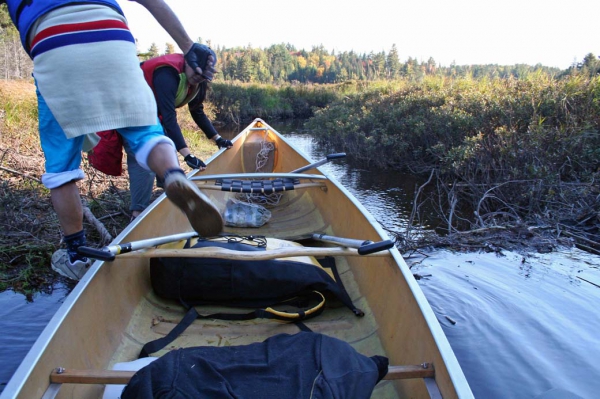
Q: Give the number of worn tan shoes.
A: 2